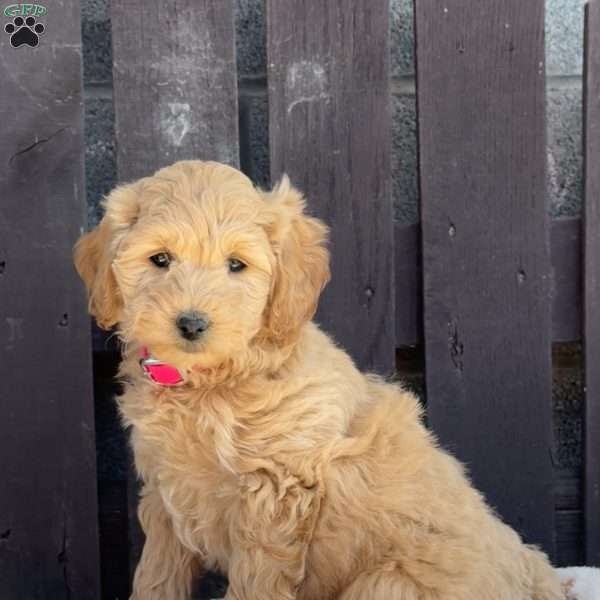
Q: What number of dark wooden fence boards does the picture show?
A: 5